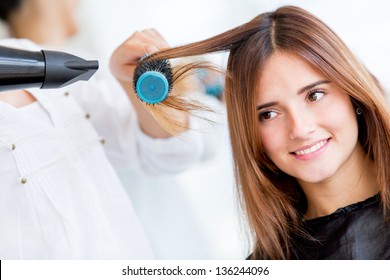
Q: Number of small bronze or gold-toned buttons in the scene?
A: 5